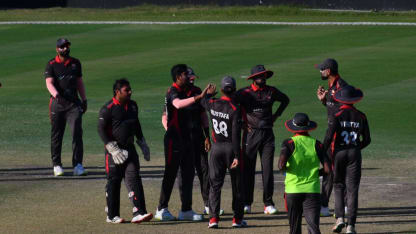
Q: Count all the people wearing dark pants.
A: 9